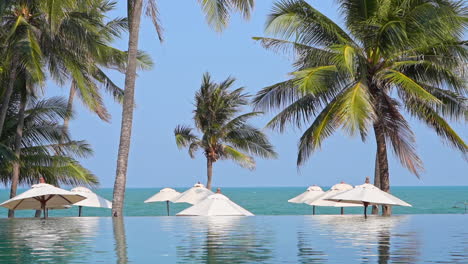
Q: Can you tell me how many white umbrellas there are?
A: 8